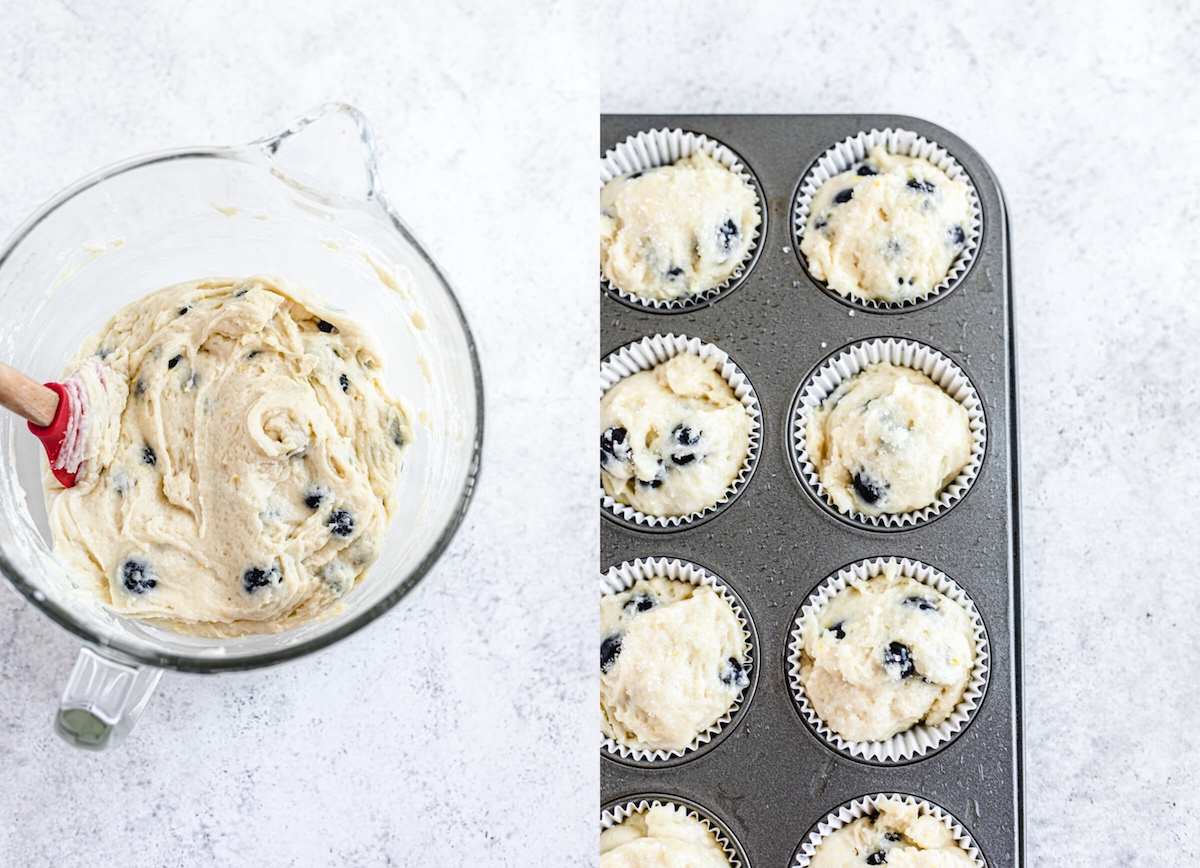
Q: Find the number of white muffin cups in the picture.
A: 8